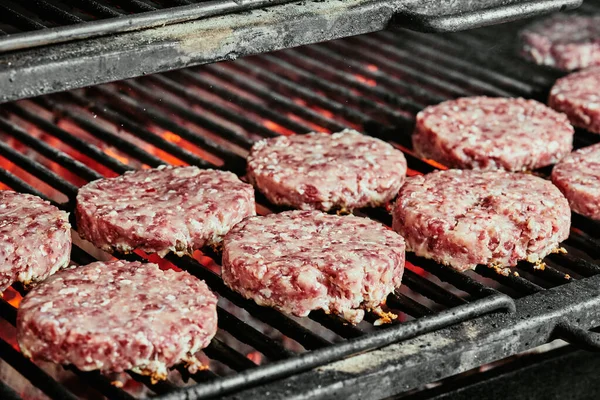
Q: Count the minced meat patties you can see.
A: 10